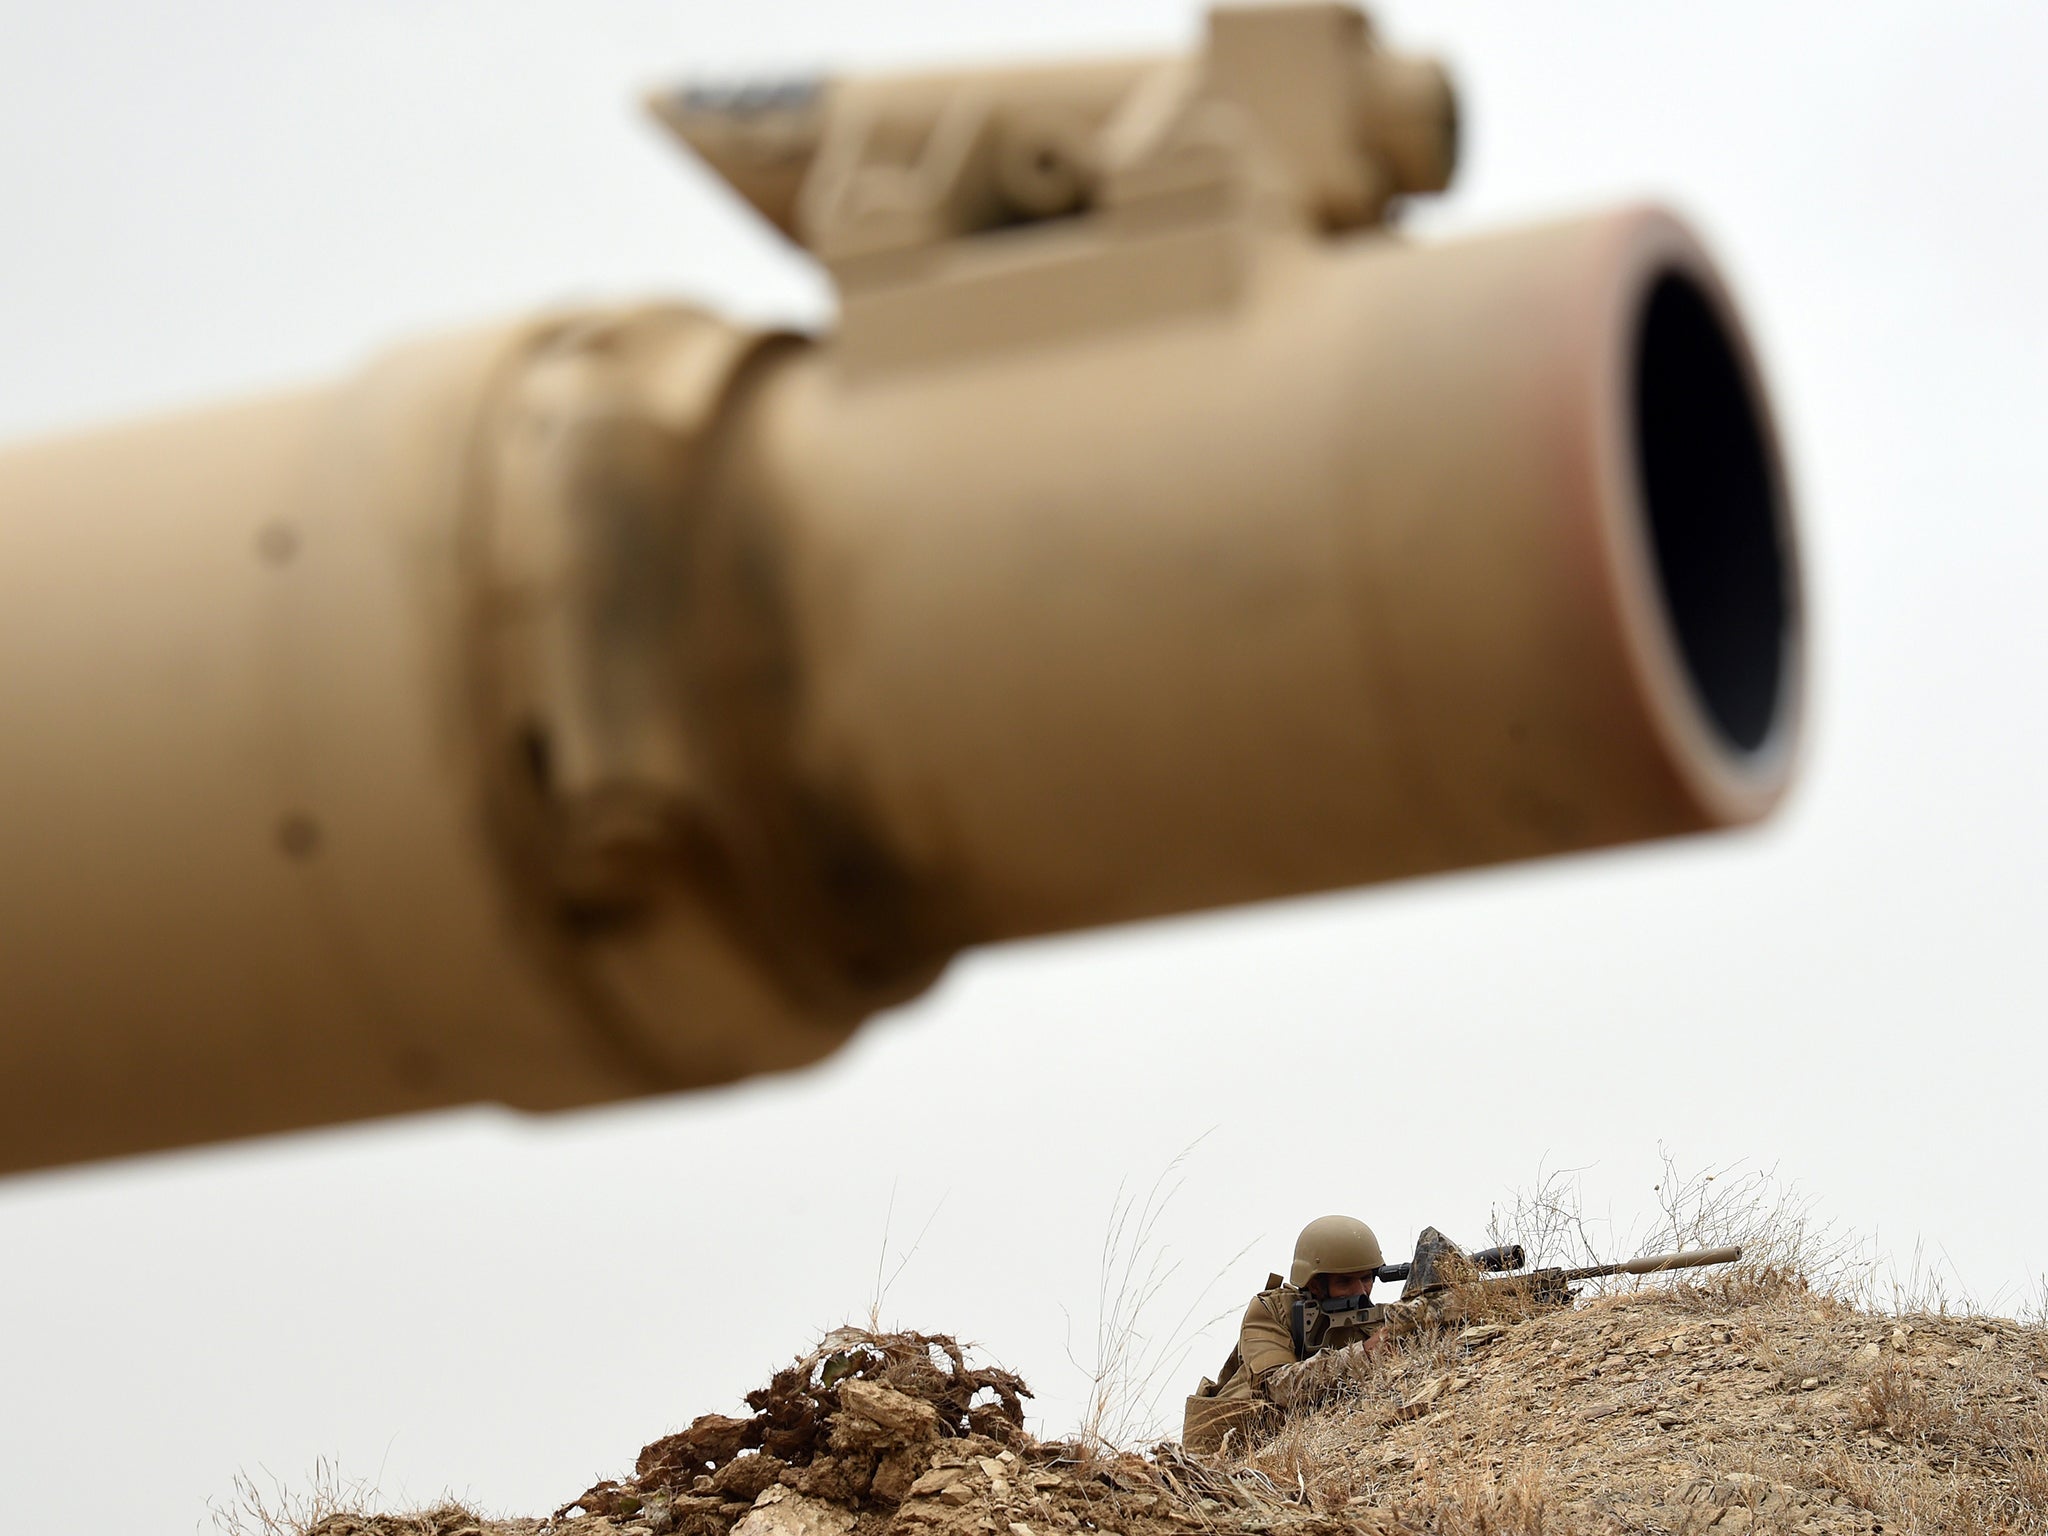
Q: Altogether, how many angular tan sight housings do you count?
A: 1